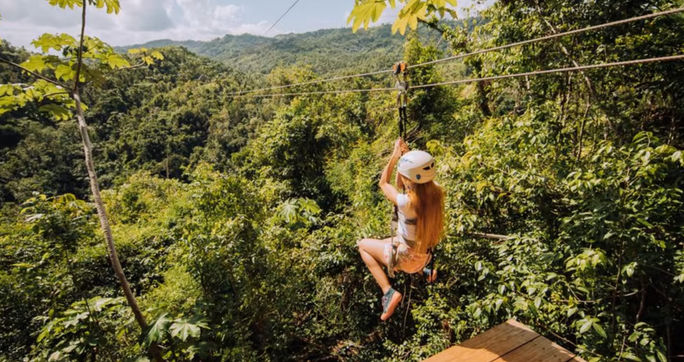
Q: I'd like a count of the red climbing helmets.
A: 0